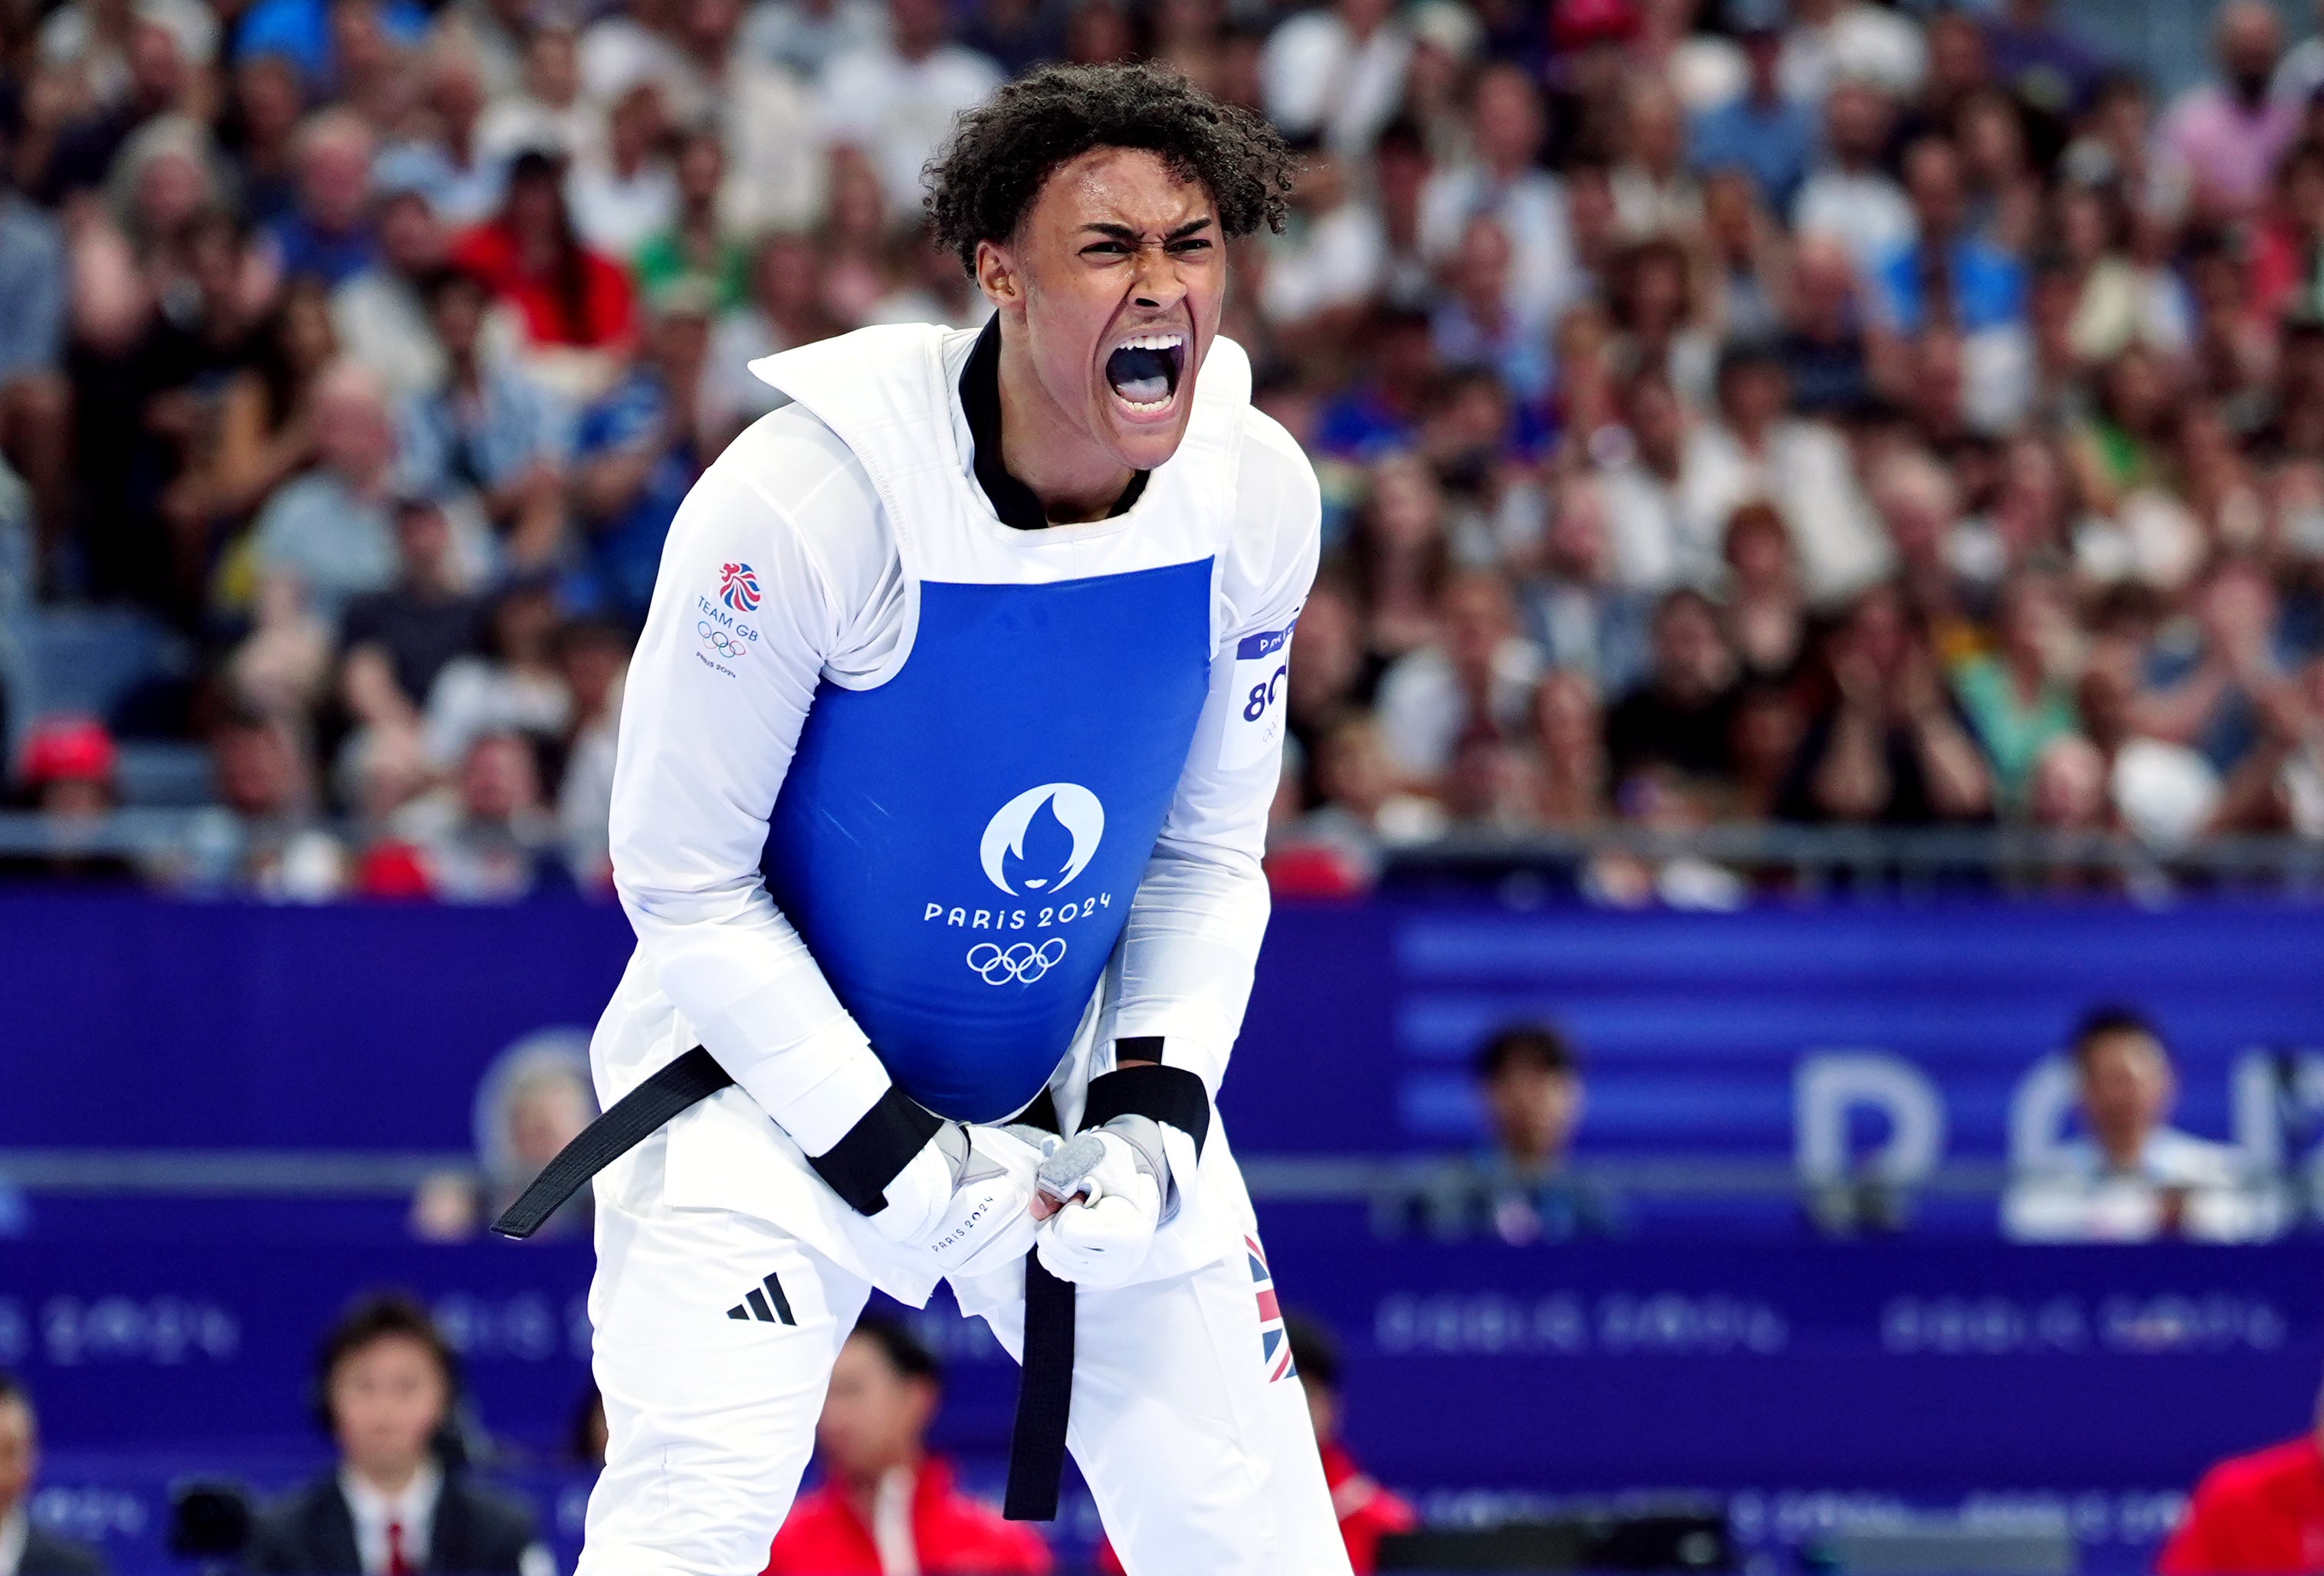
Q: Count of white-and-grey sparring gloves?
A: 2